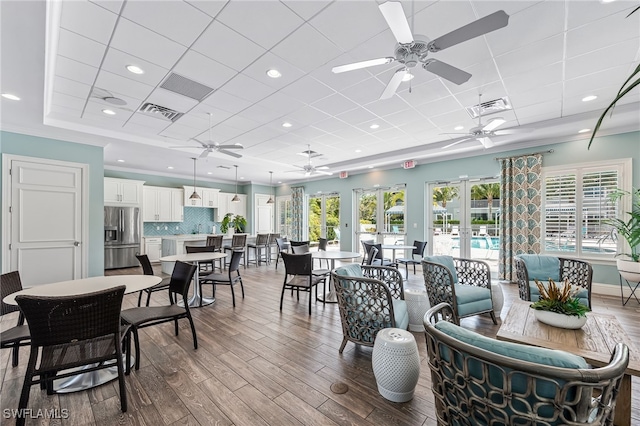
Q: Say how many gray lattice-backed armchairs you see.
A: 4